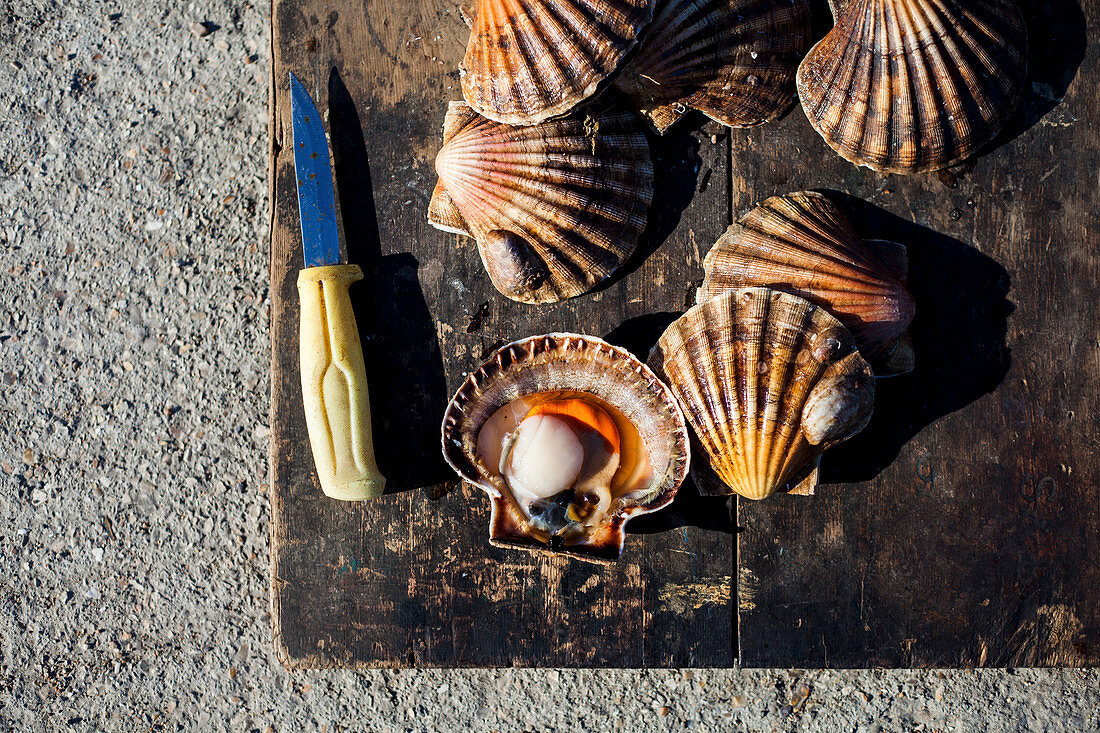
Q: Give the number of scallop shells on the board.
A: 7